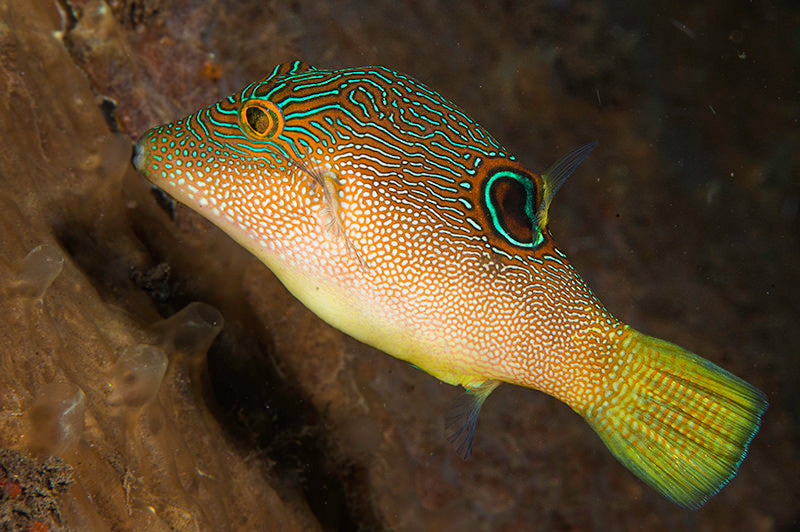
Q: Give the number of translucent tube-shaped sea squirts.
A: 4